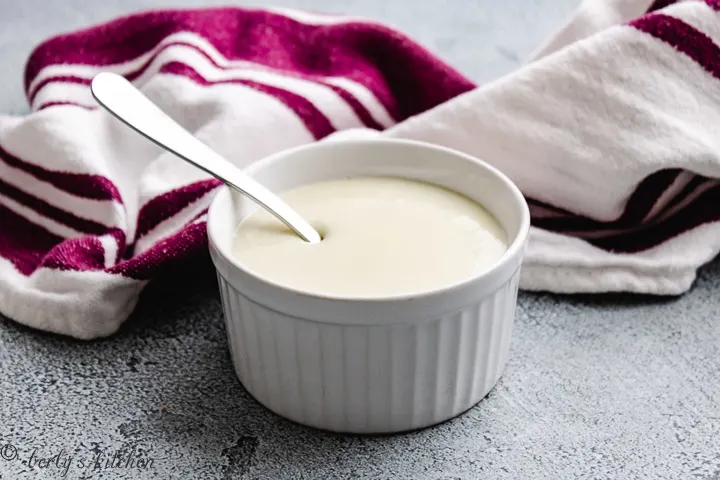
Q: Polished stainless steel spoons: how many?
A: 1